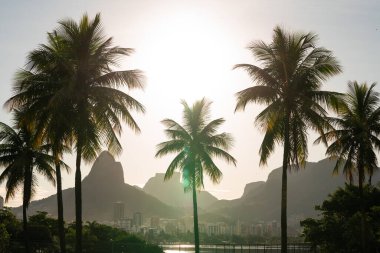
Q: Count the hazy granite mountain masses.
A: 3